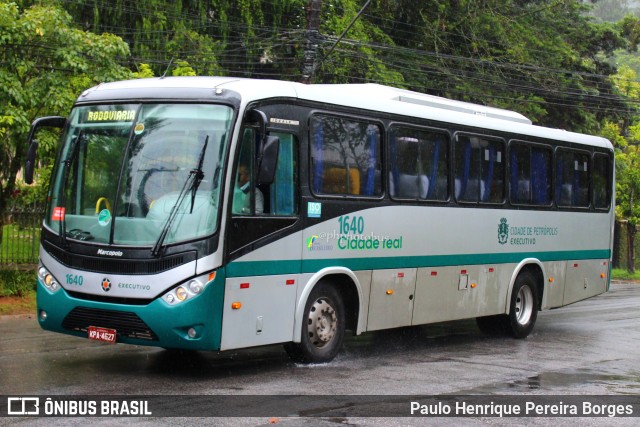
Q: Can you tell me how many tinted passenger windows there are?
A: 6